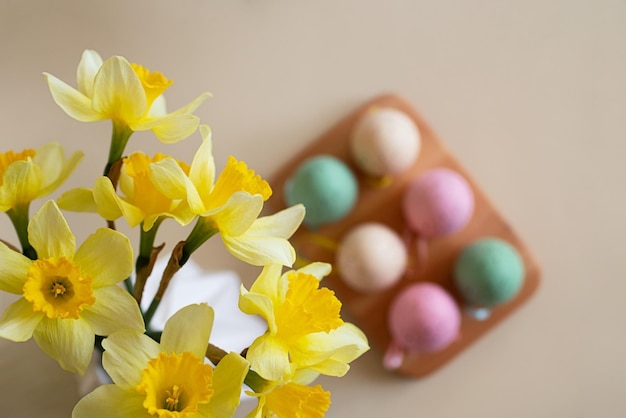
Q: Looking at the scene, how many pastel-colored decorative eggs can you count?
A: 6